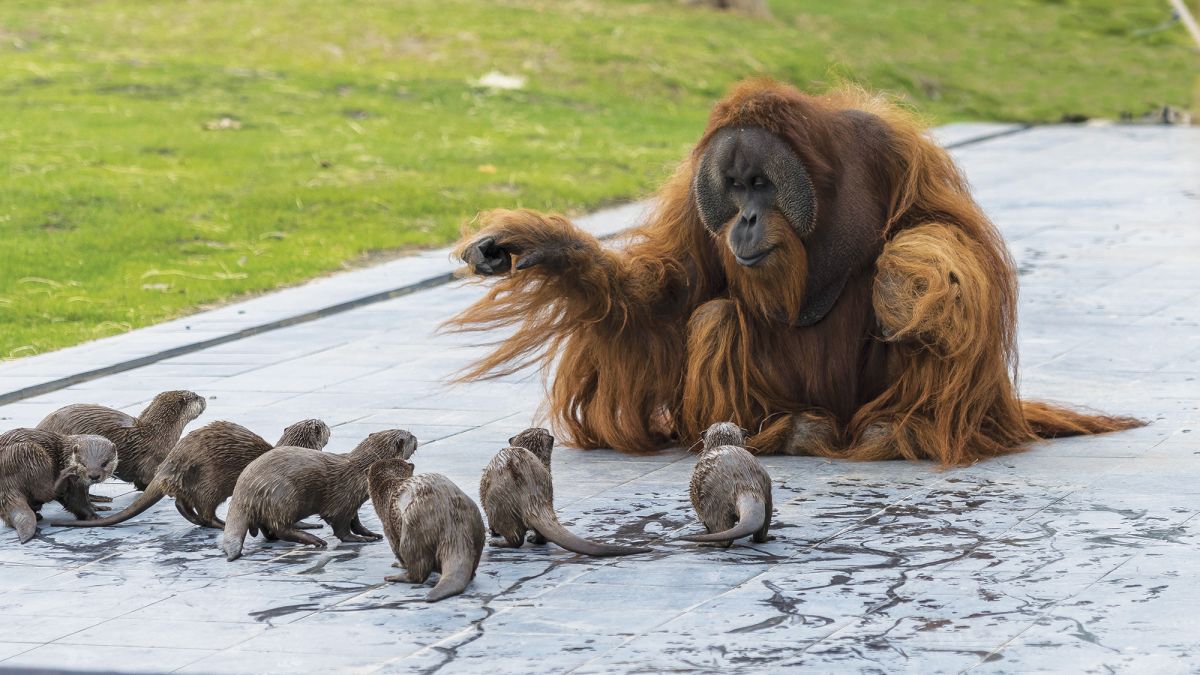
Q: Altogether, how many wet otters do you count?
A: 7